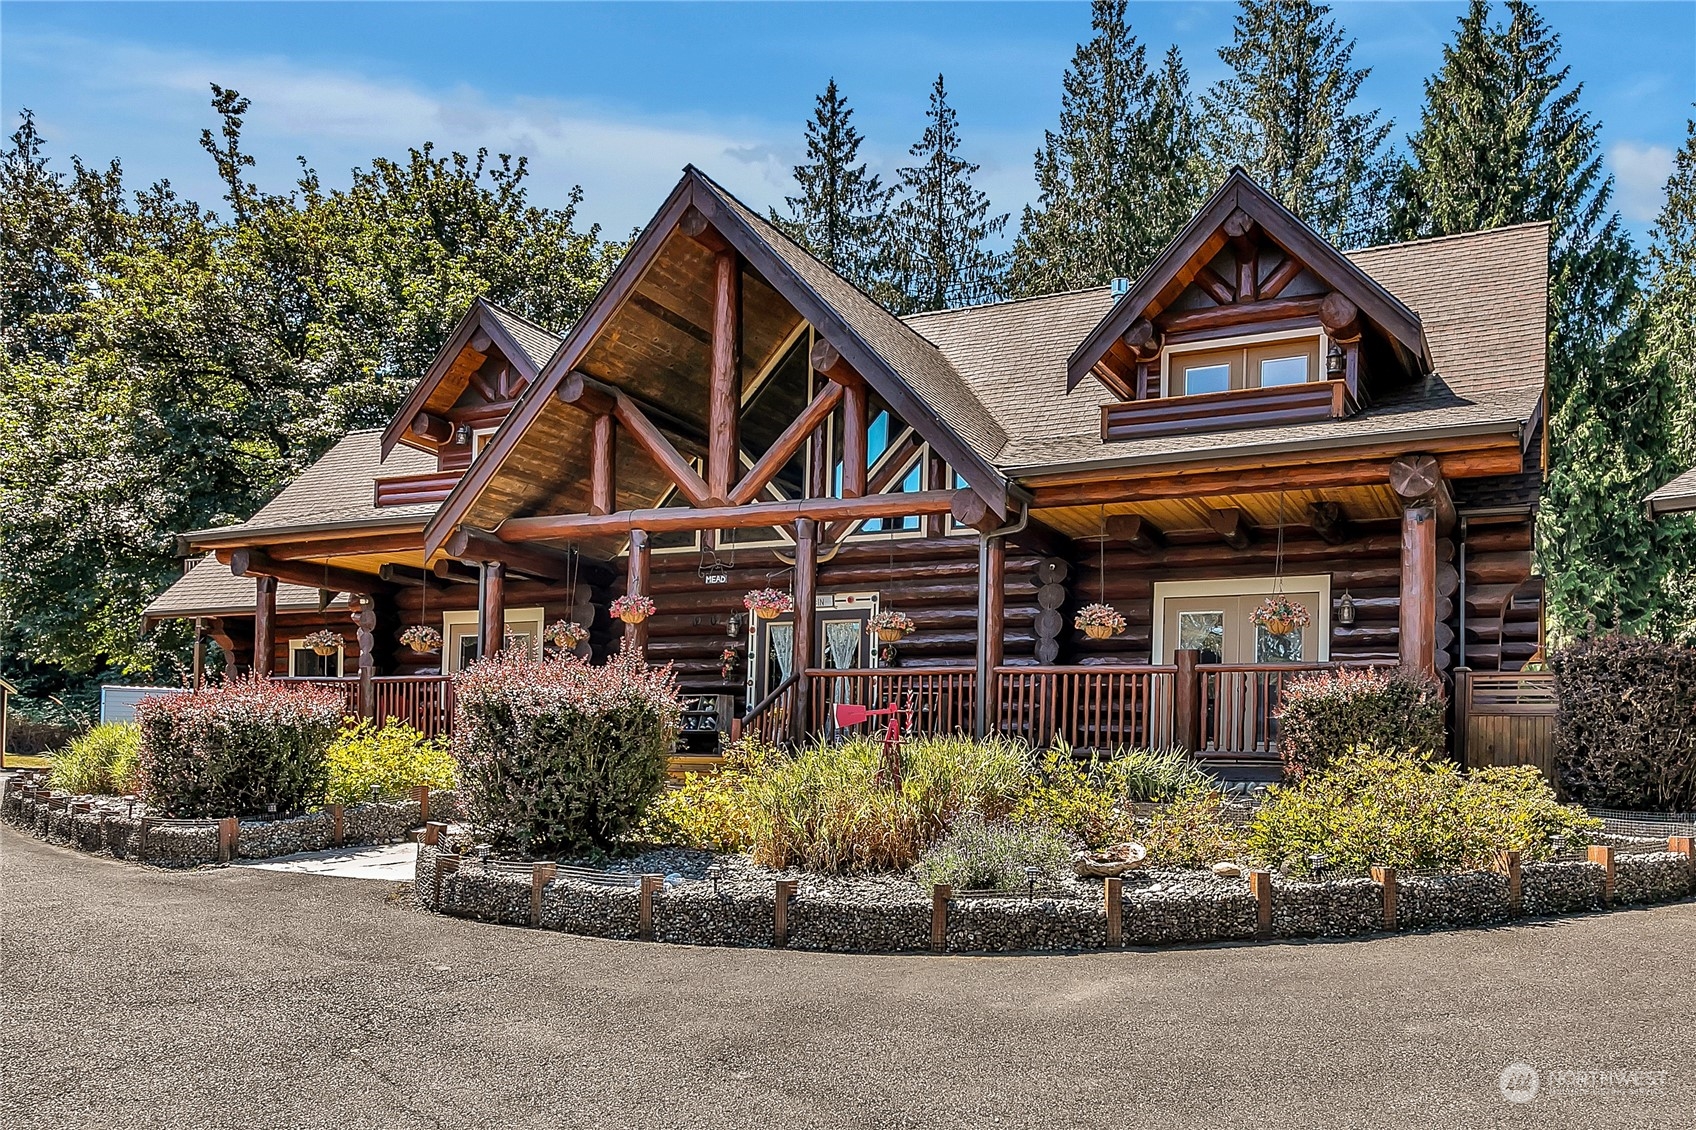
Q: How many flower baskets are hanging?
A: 8